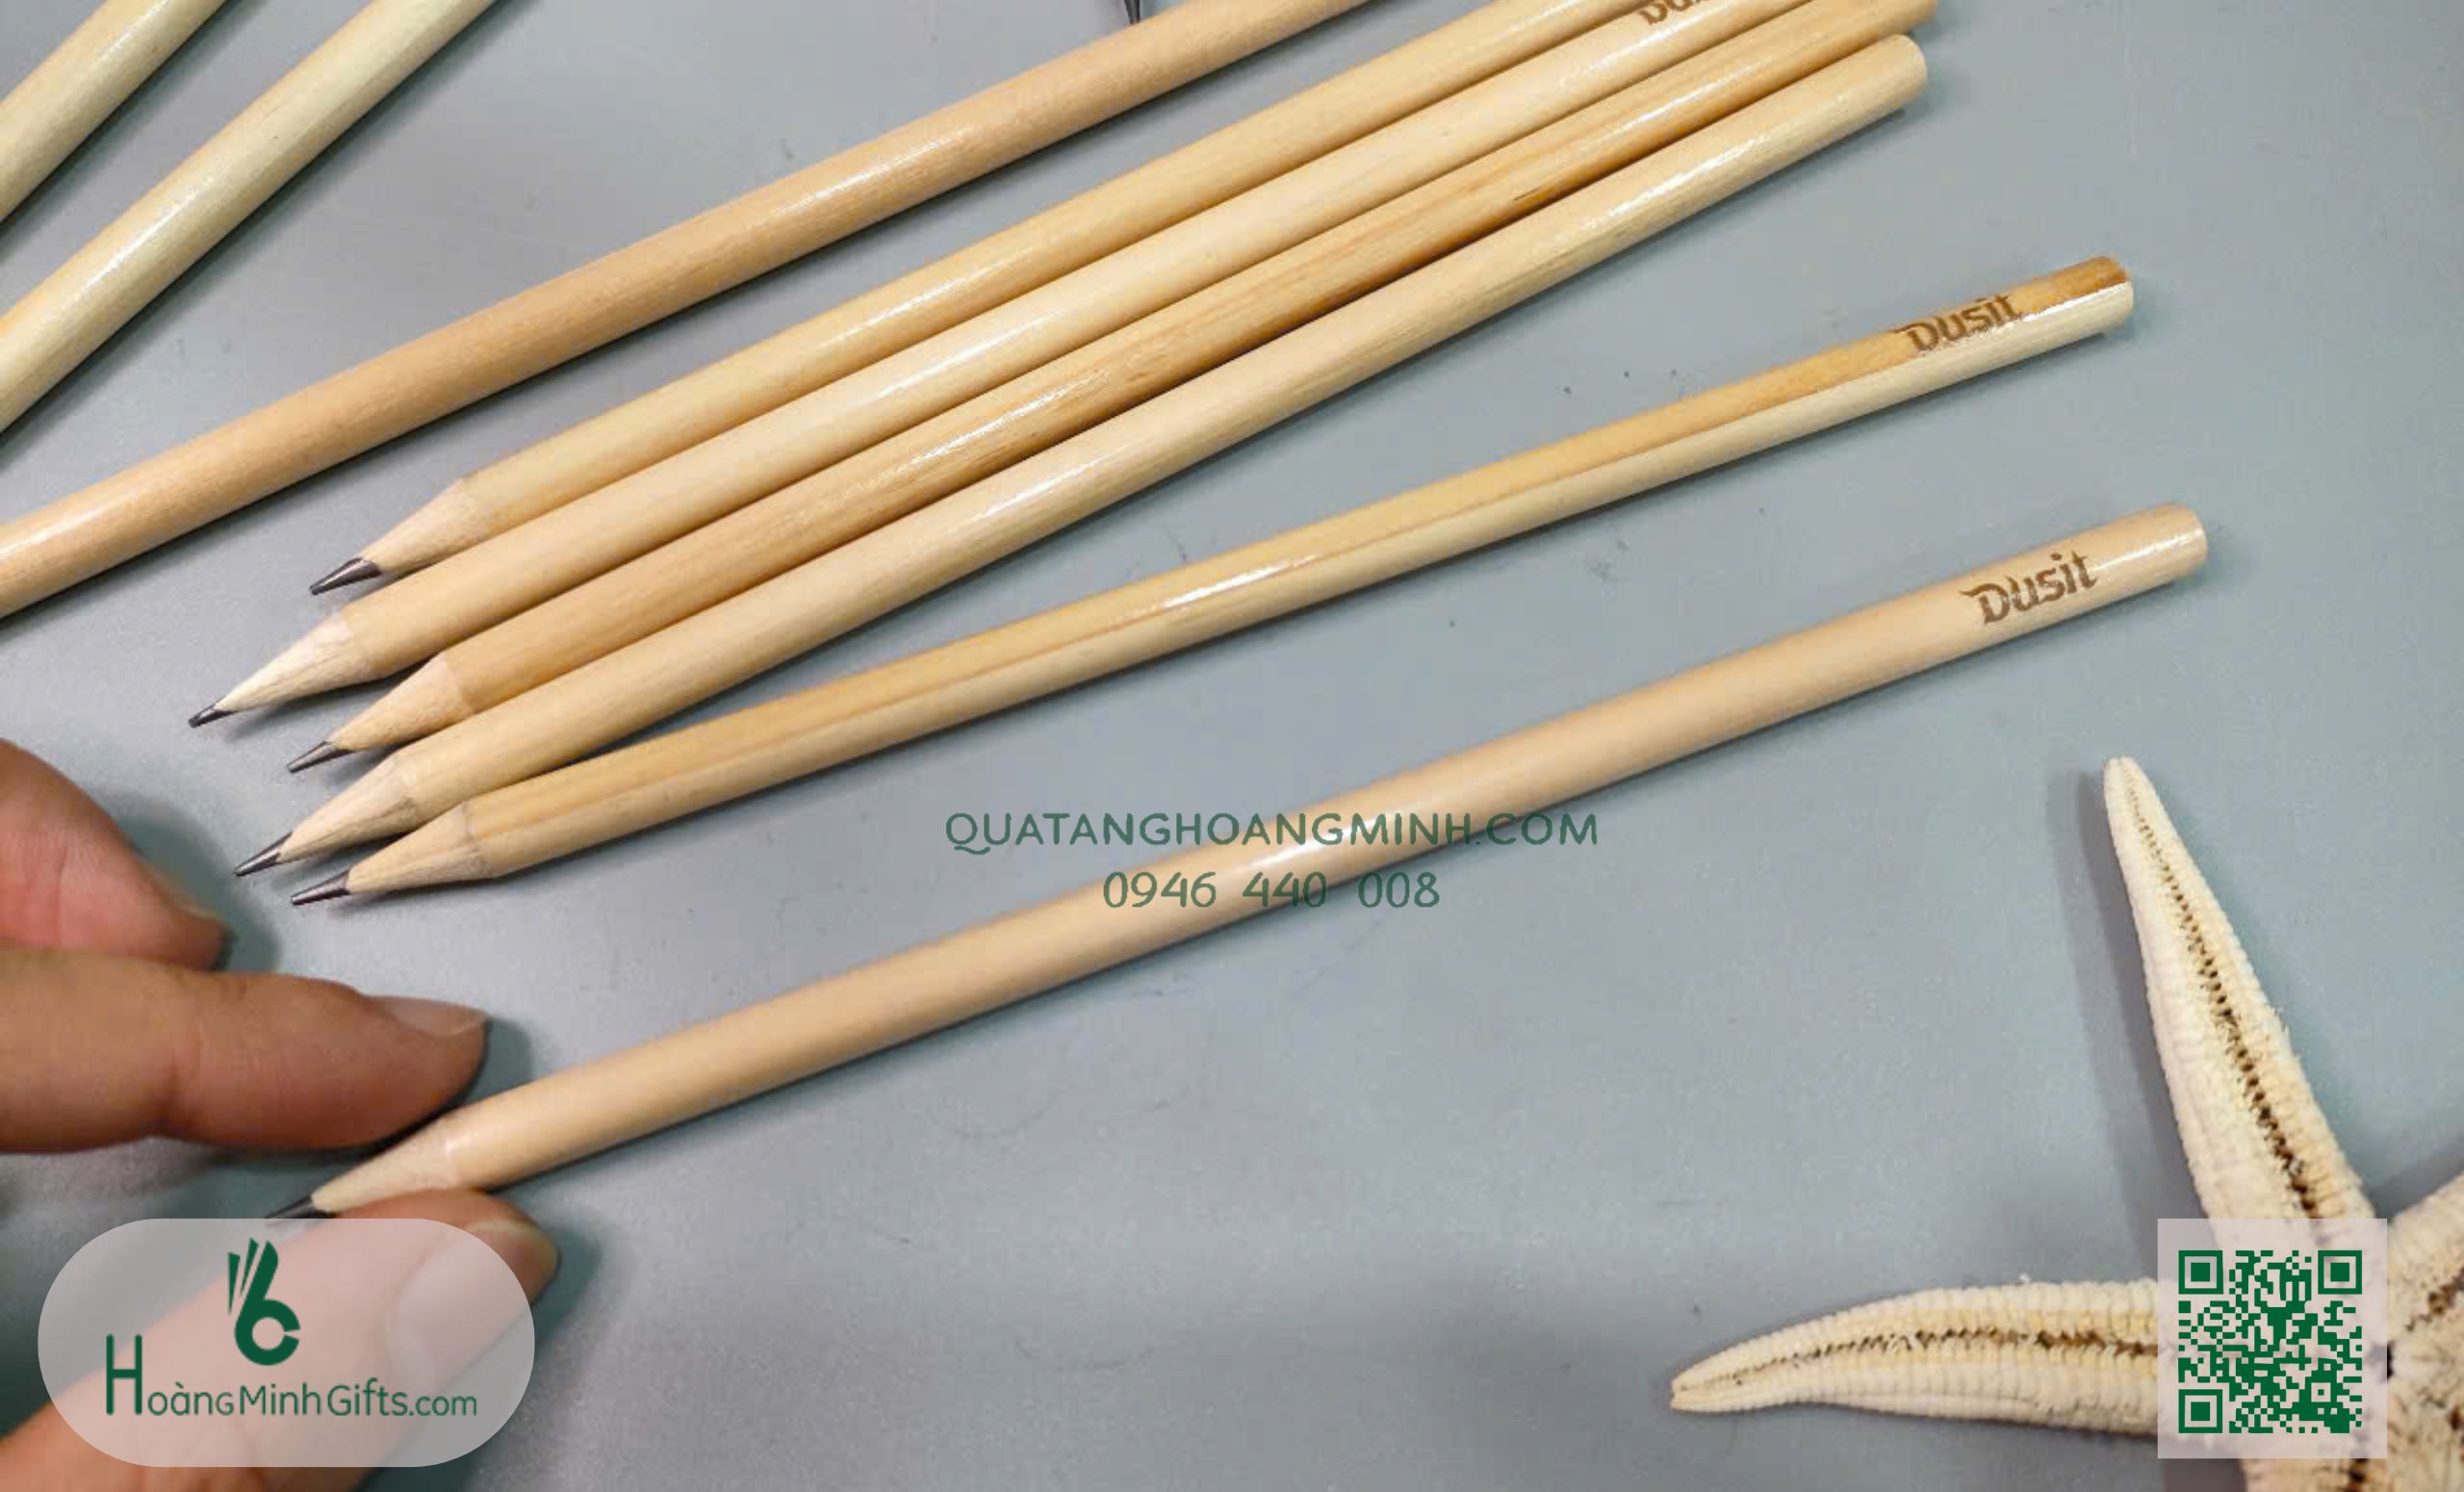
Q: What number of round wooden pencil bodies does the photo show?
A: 9